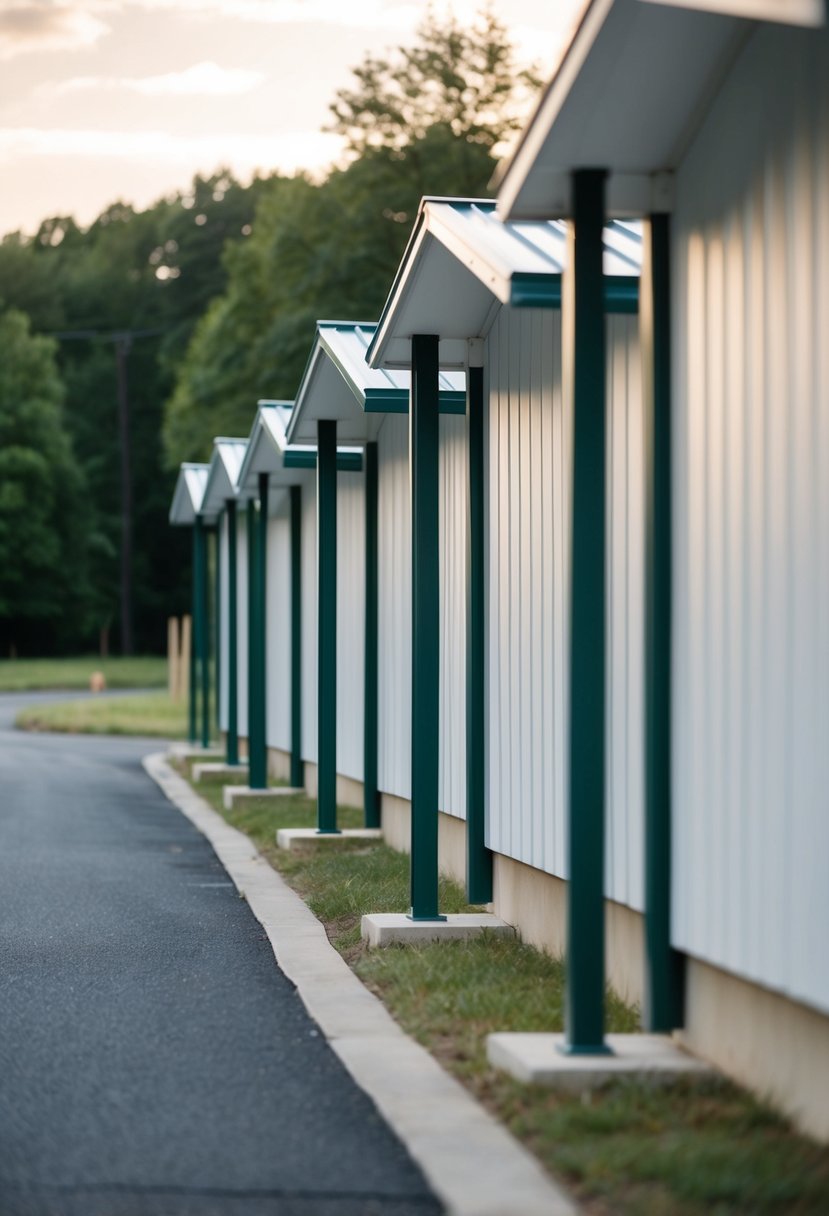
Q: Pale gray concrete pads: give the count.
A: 6